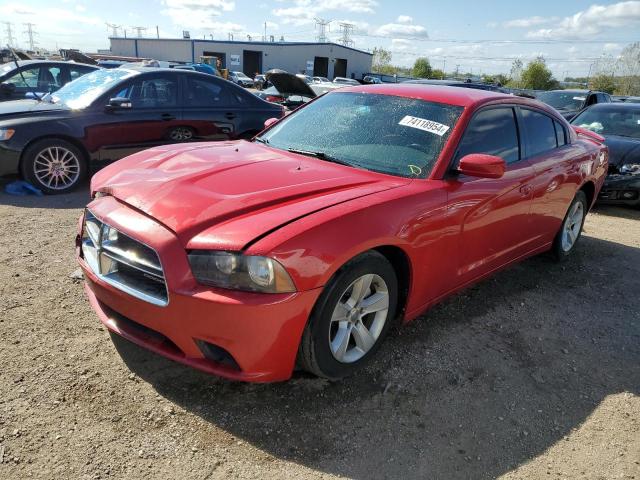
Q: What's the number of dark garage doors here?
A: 4